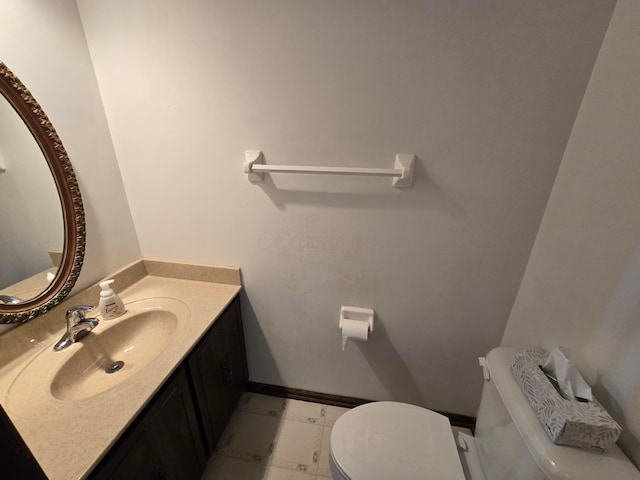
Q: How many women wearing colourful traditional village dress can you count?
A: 0